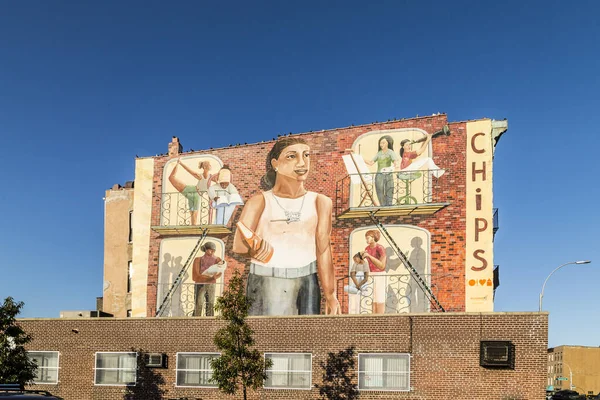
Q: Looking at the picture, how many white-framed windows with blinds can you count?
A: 5